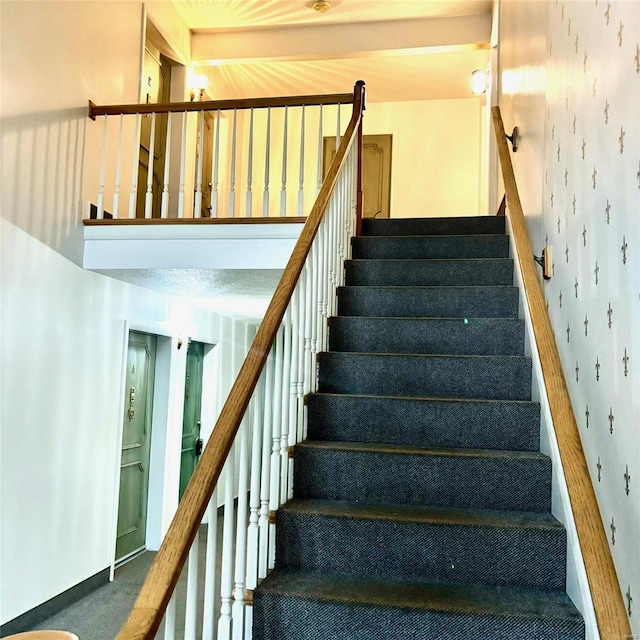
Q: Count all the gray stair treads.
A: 10